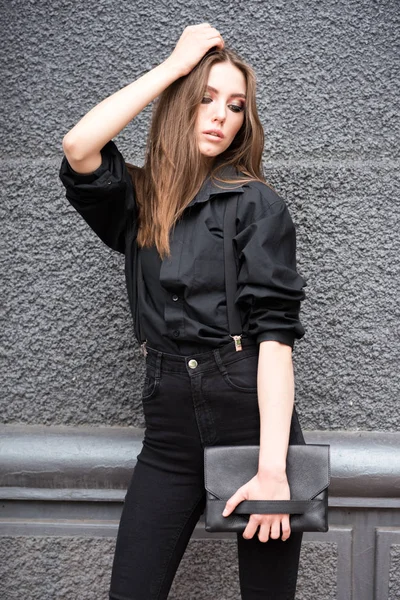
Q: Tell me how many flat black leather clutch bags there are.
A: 1